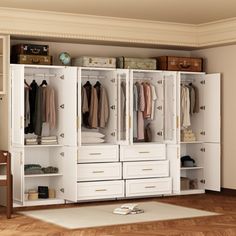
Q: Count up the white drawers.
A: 6